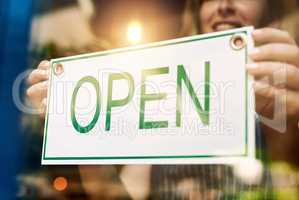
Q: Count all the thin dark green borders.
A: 1